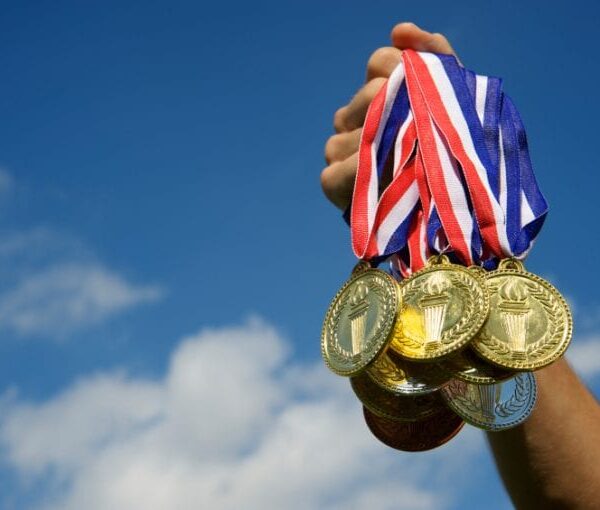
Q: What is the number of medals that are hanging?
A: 8